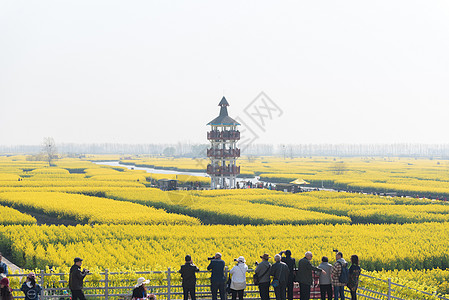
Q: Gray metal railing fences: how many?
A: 1